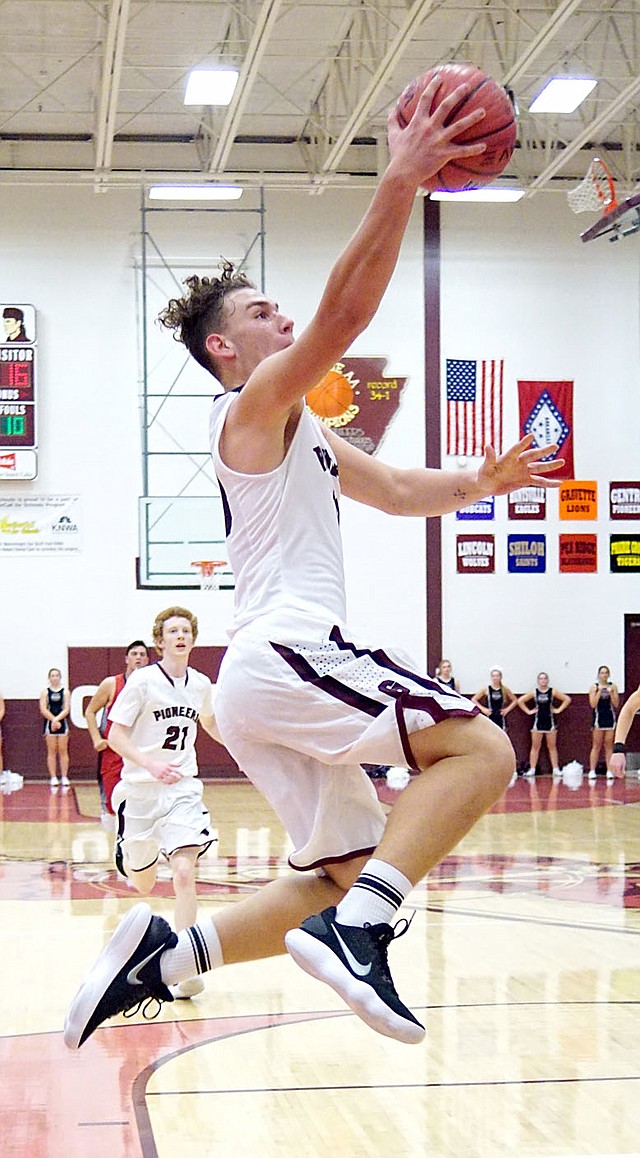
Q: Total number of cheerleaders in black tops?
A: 5